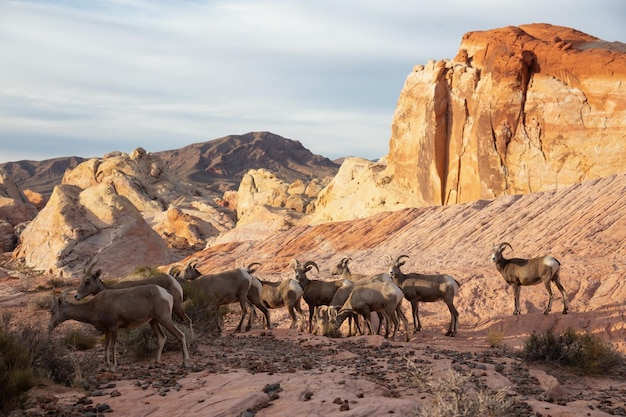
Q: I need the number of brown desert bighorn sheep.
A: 11